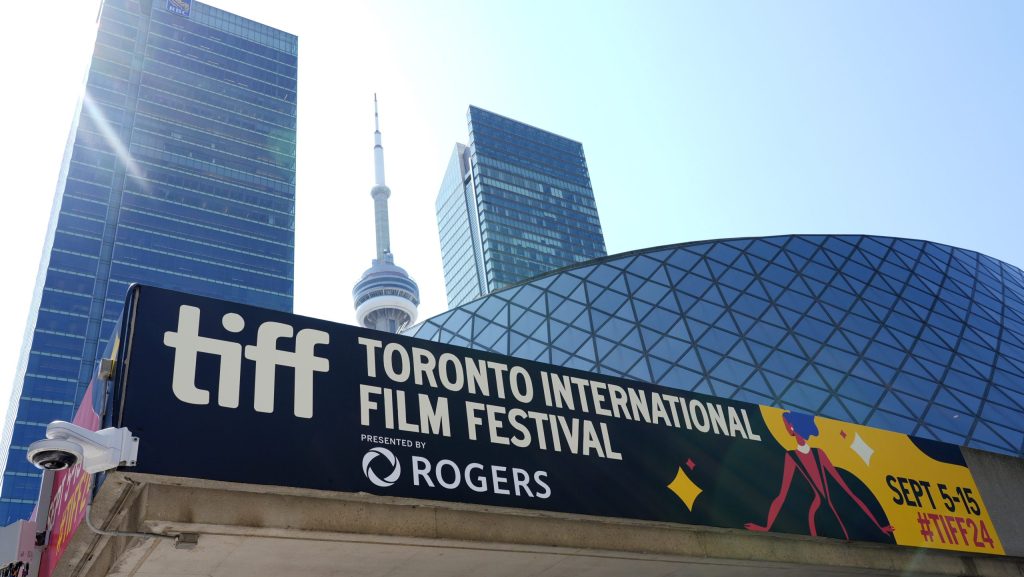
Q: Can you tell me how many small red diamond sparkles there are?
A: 2